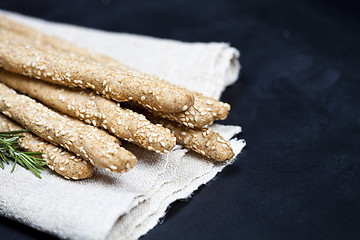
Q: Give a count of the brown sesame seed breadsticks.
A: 7